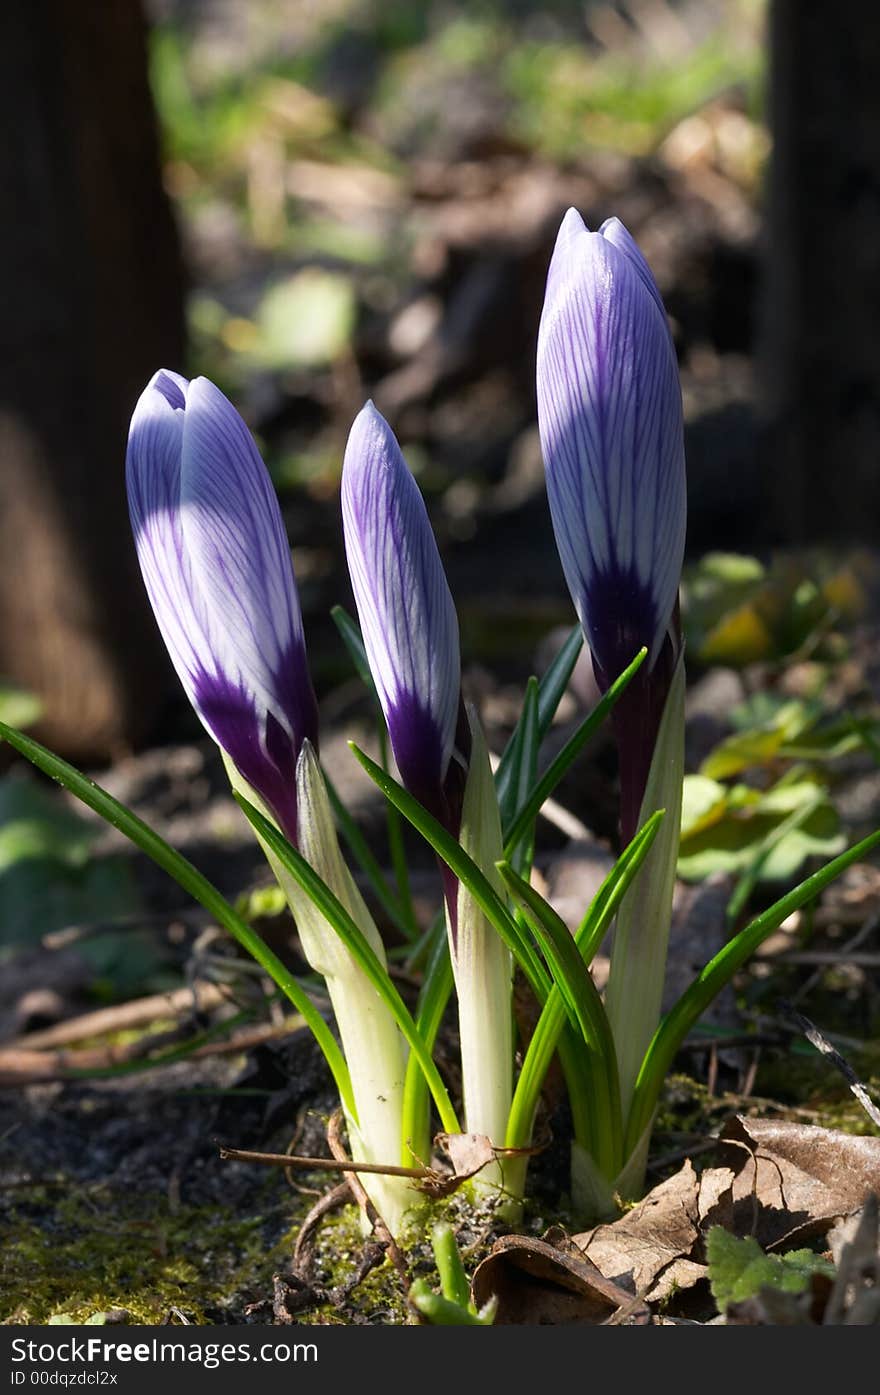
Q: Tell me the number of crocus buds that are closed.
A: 3